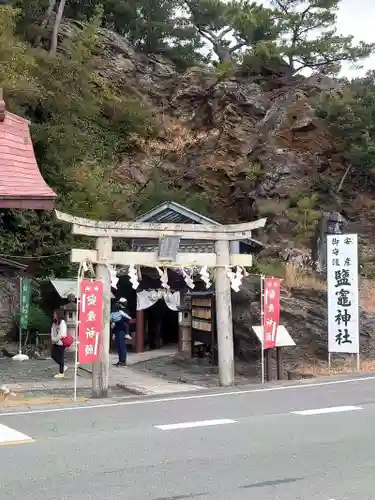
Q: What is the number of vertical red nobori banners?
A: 2